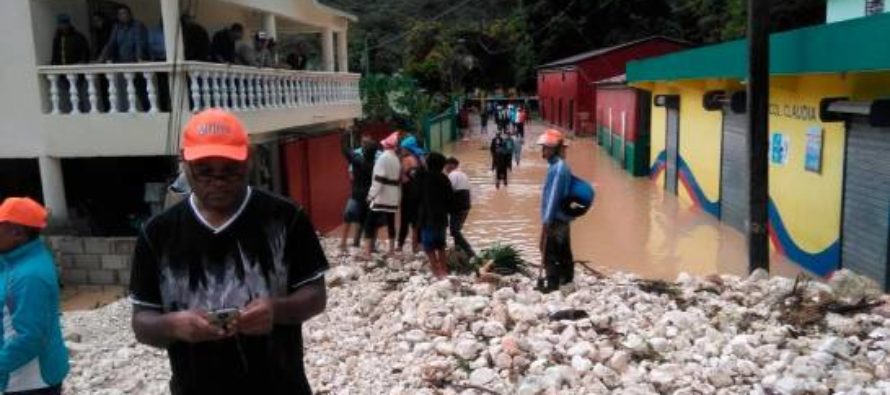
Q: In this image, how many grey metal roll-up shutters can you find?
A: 3